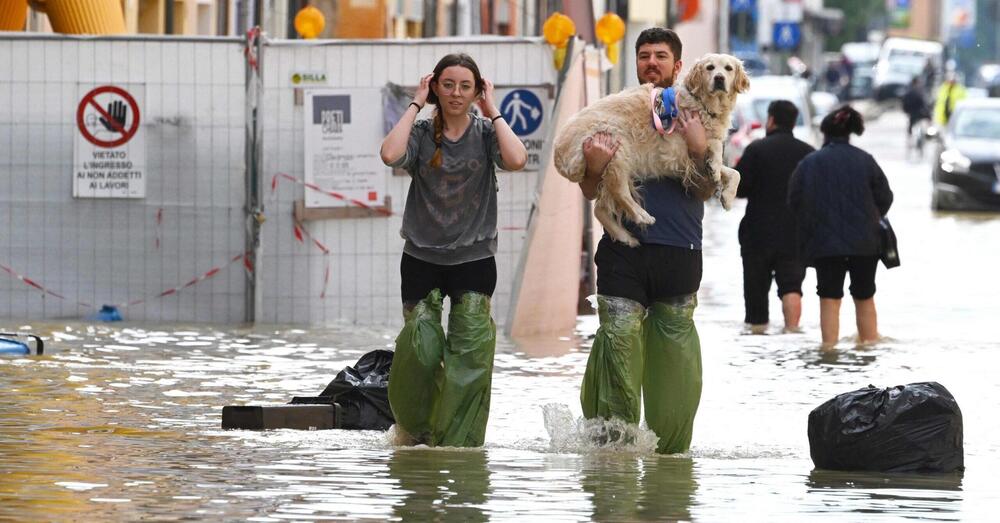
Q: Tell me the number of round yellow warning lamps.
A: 3